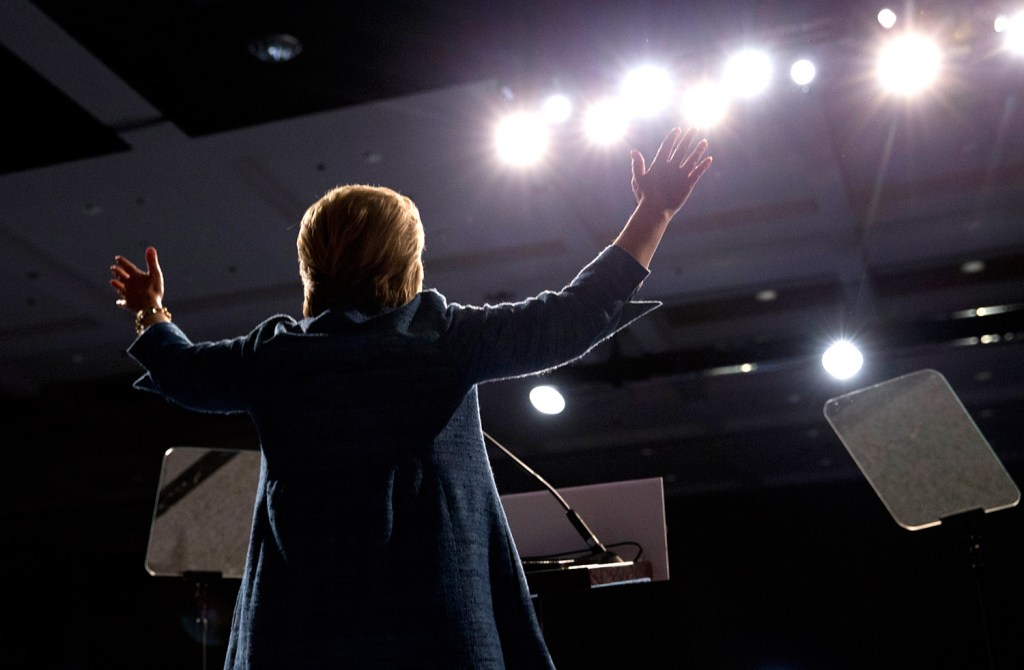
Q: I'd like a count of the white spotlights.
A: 13